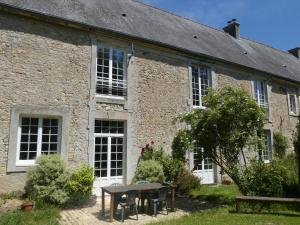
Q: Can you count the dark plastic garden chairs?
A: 4